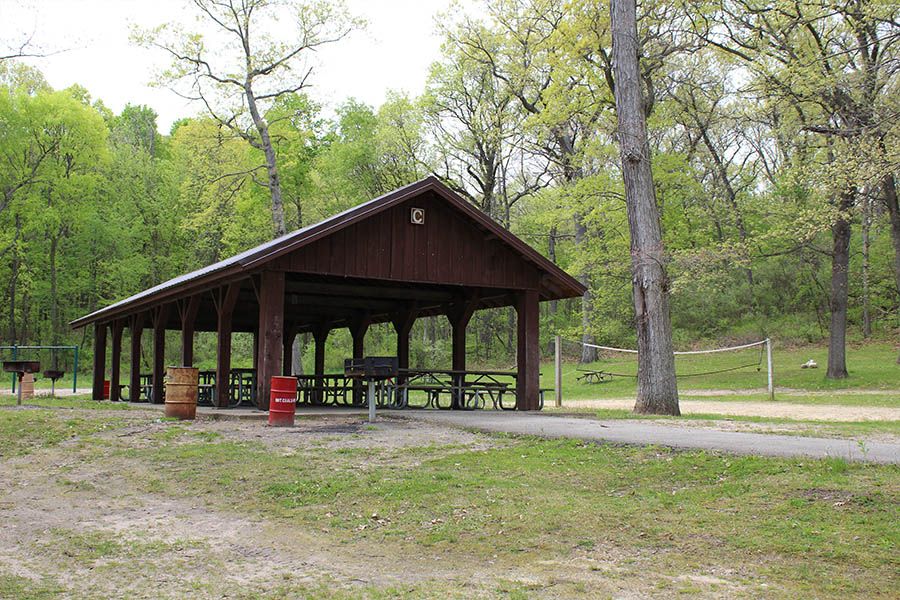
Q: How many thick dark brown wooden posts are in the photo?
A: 14